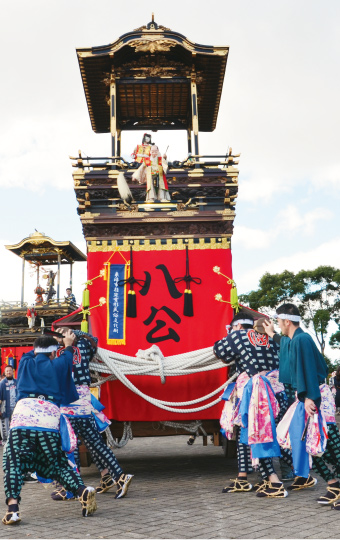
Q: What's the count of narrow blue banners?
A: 1